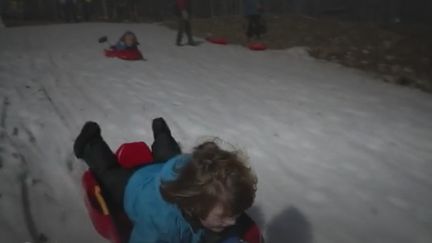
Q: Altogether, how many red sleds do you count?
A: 4